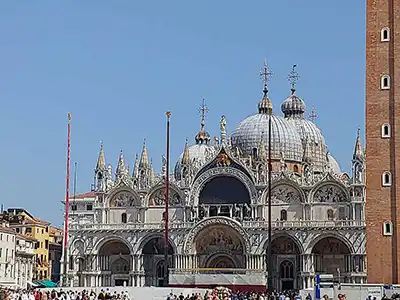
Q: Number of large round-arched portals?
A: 5